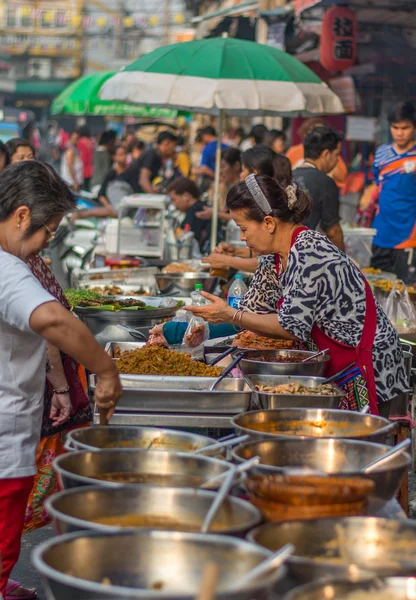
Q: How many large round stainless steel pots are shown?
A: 8